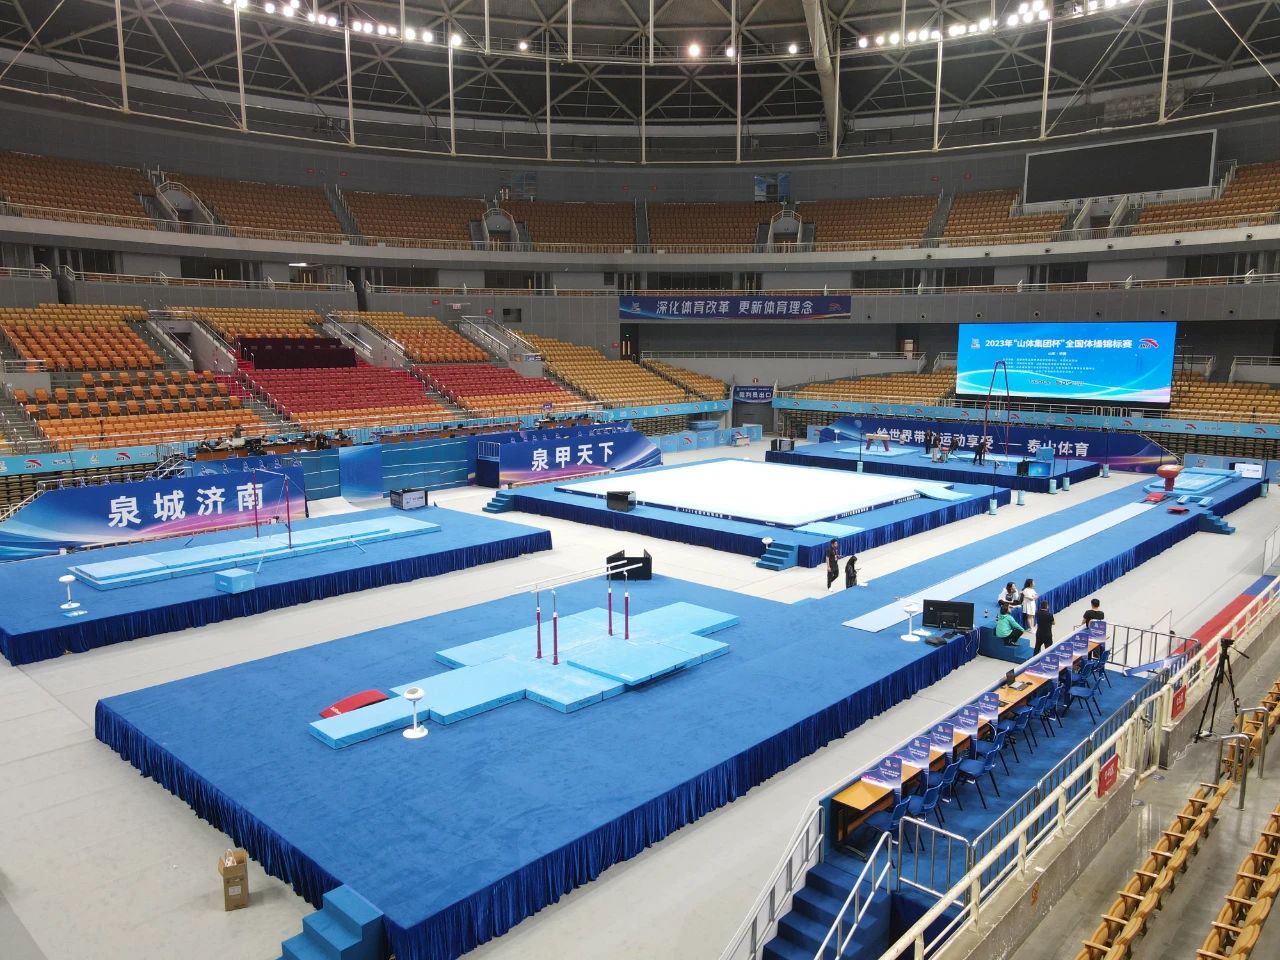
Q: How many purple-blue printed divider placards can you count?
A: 9